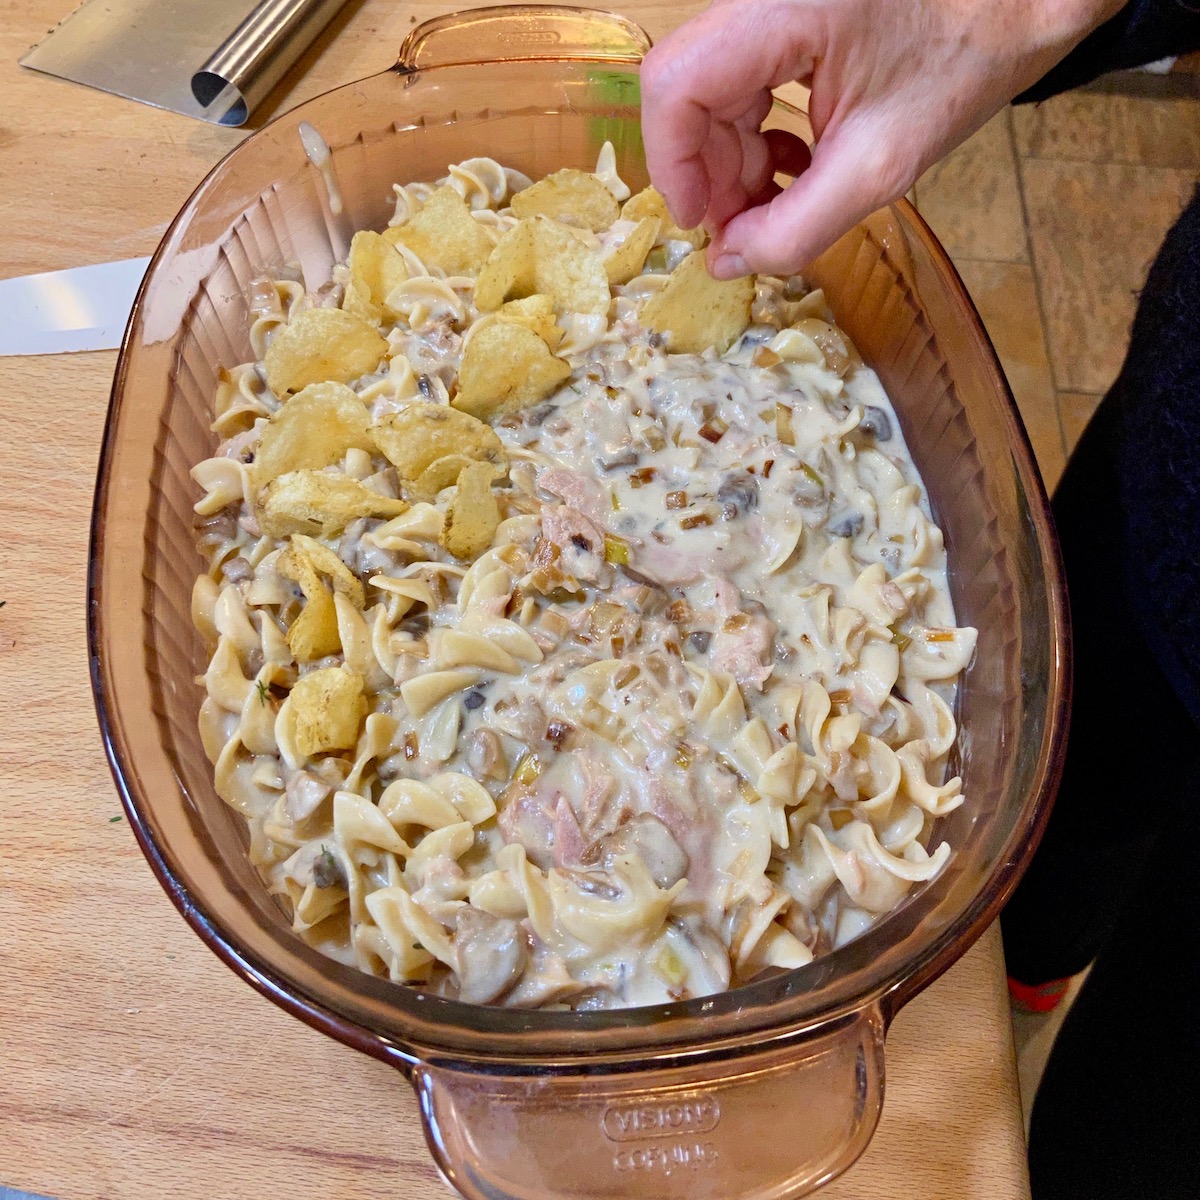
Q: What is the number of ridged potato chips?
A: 0